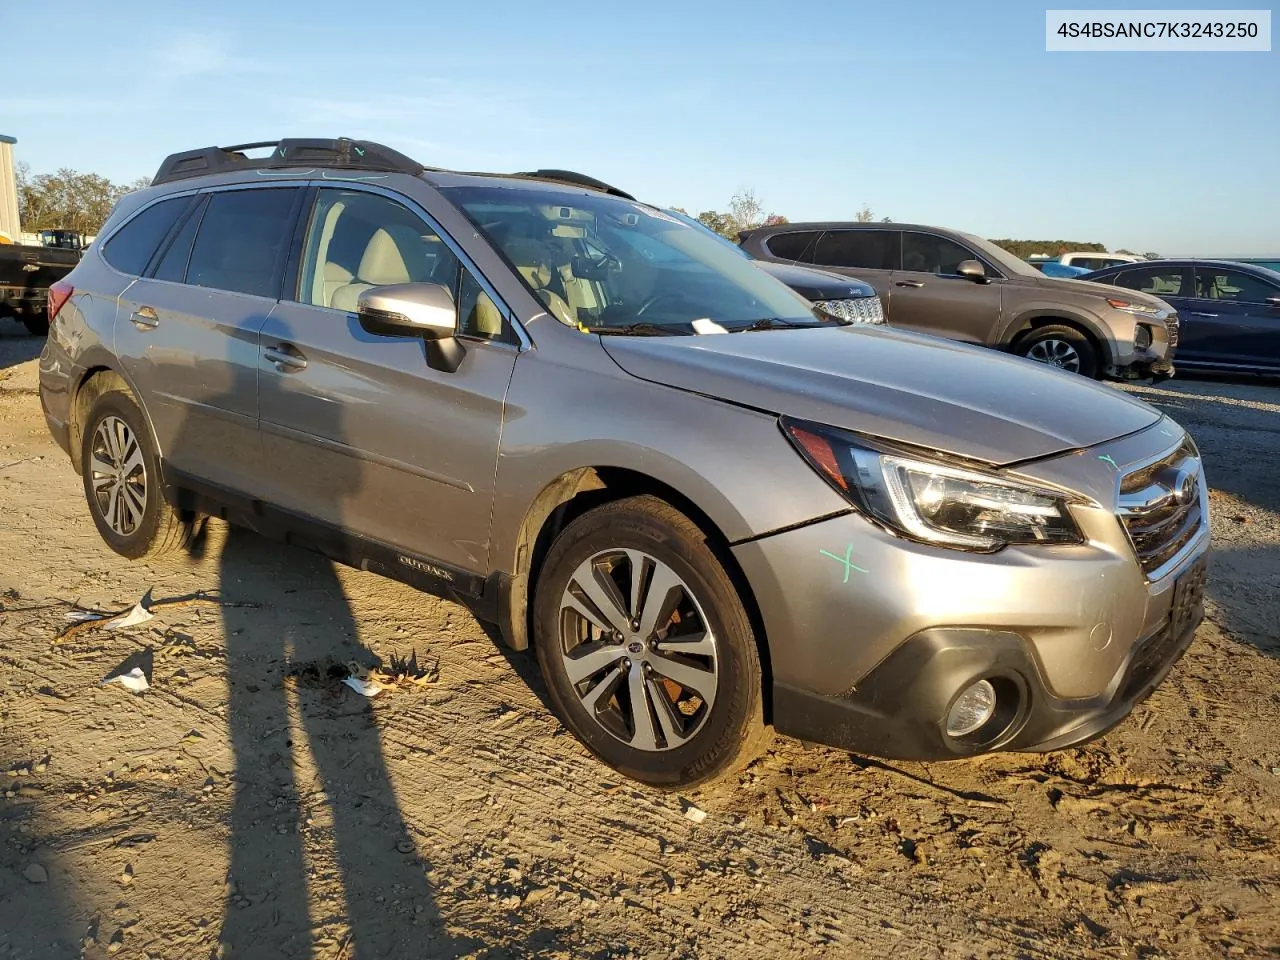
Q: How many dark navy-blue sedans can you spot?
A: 1